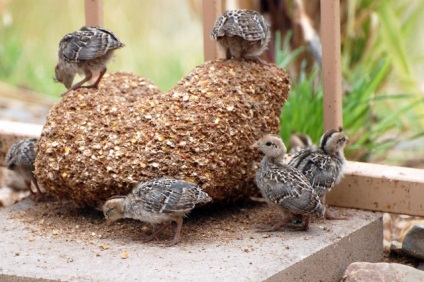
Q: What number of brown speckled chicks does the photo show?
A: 7